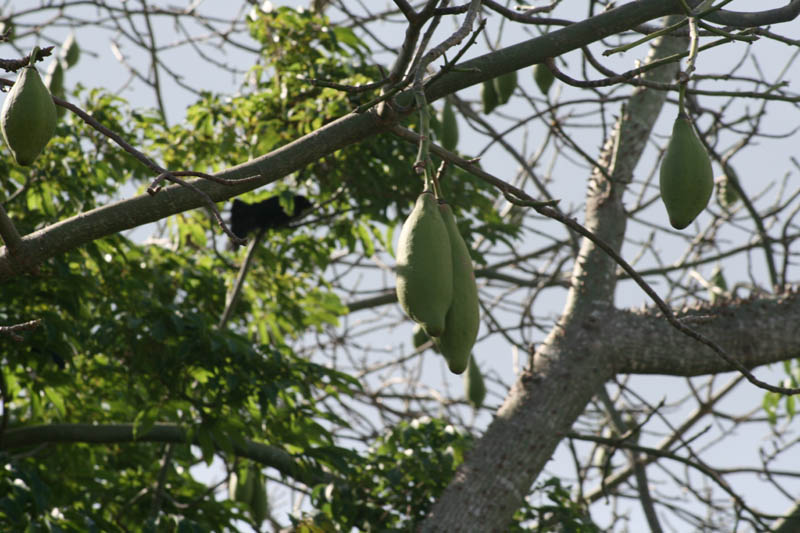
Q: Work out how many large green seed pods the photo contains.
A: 4